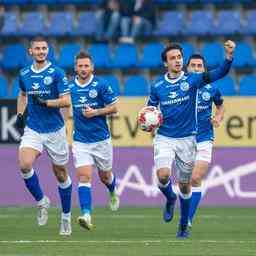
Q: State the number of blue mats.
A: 0